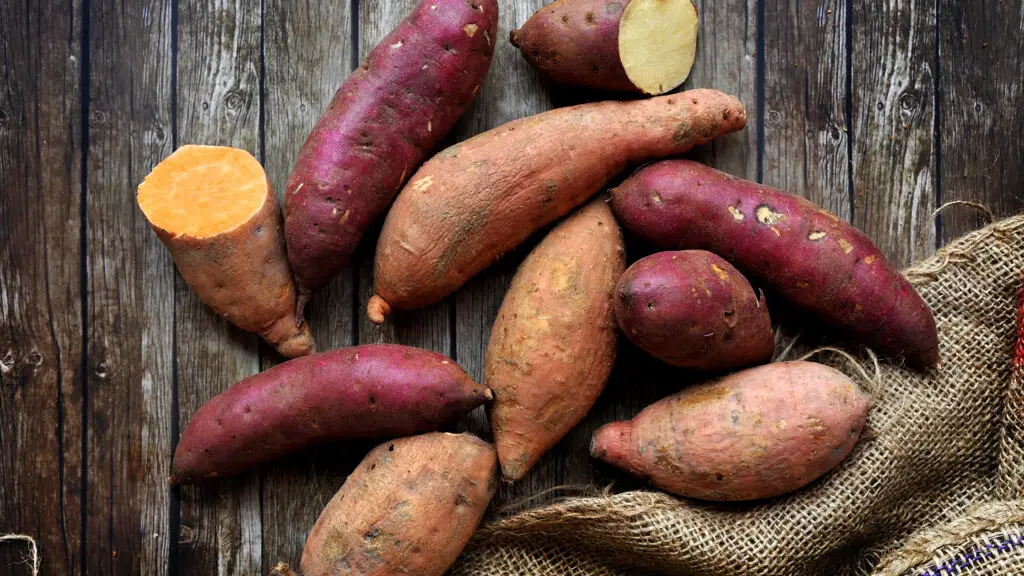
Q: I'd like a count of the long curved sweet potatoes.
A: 4